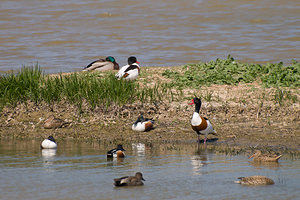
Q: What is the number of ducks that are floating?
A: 5